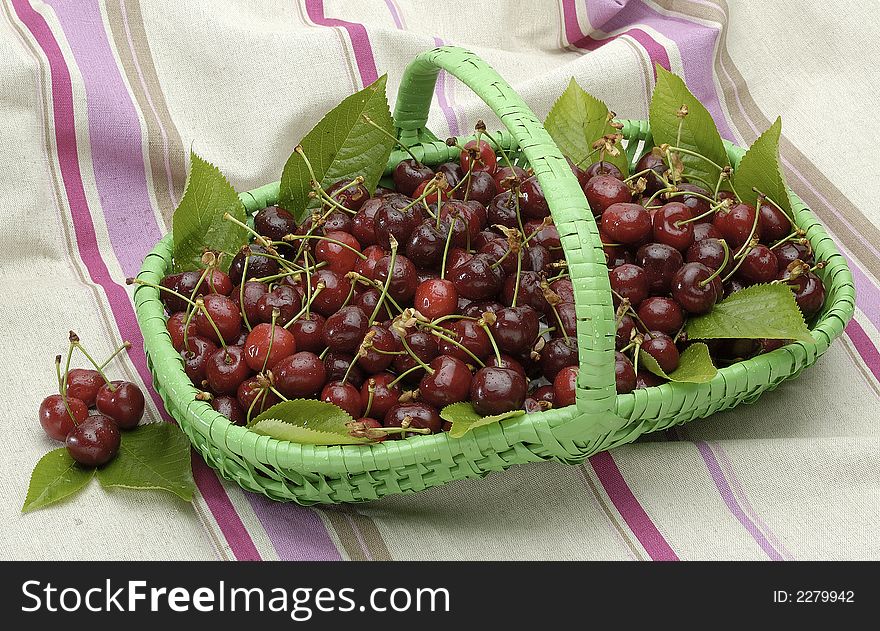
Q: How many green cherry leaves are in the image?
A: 11